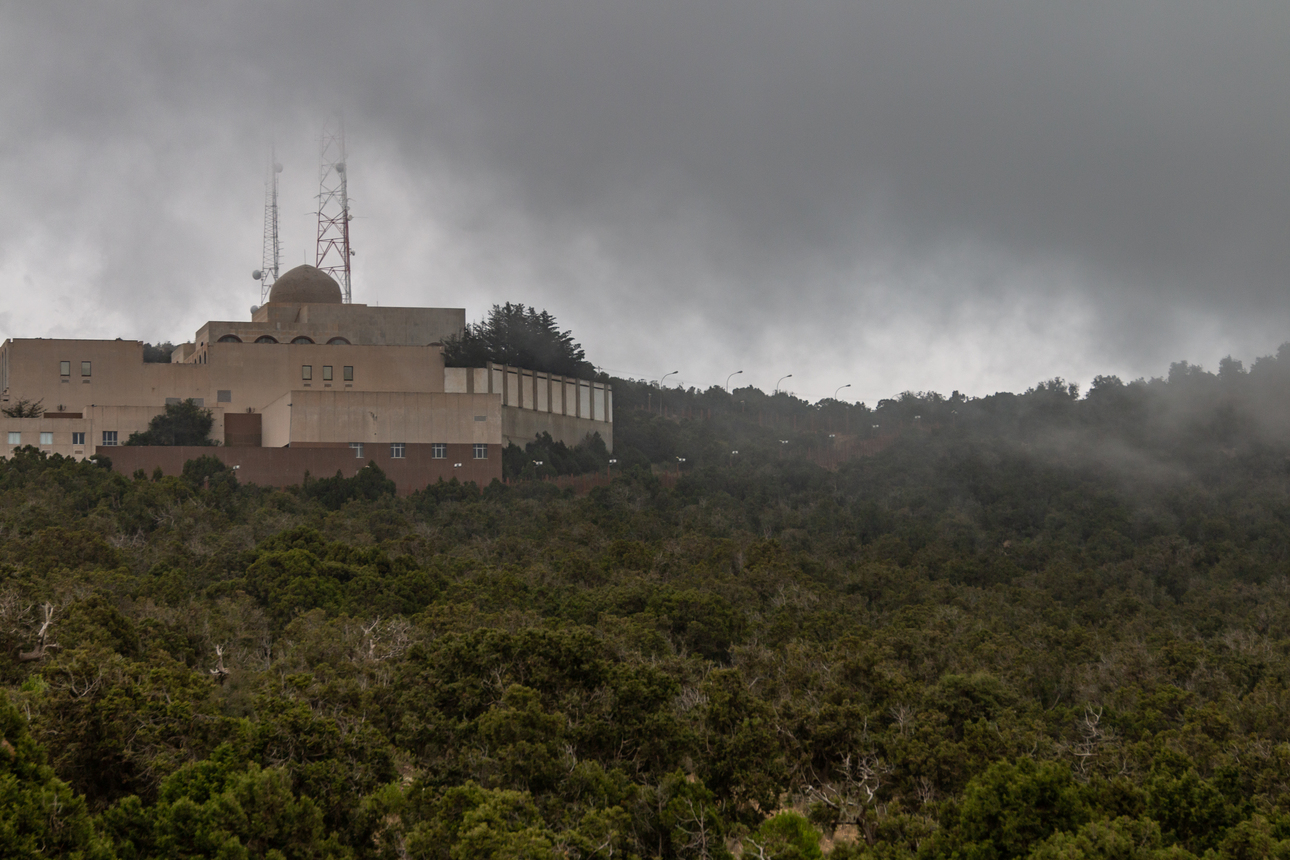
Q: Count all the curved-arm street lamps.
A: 4